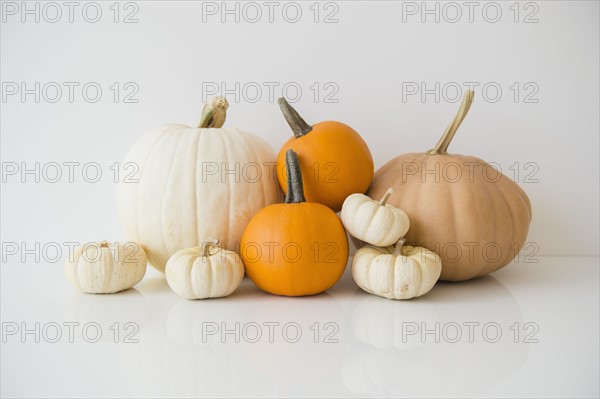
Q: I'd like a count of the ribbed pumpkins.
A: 6